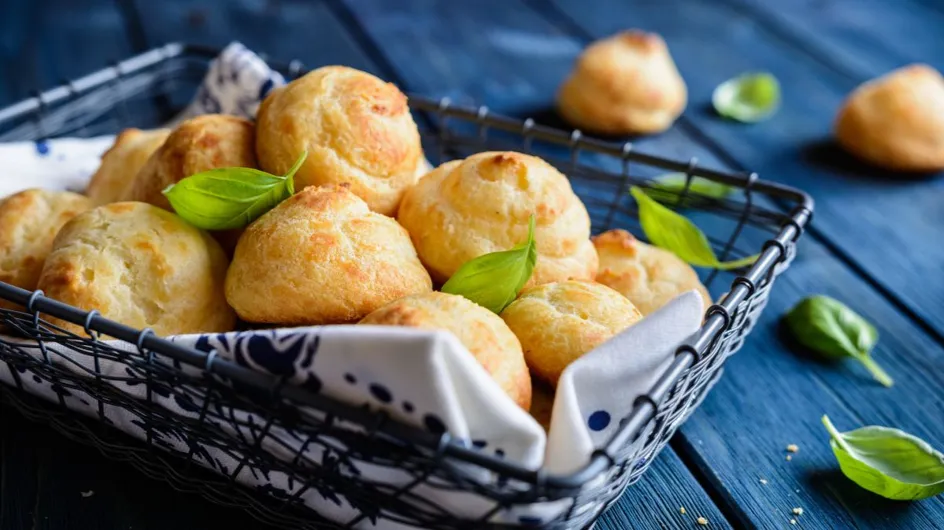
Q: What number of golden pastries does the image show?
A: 12